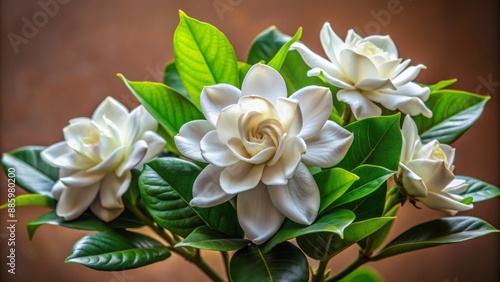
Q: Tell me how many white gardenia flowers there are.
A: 4